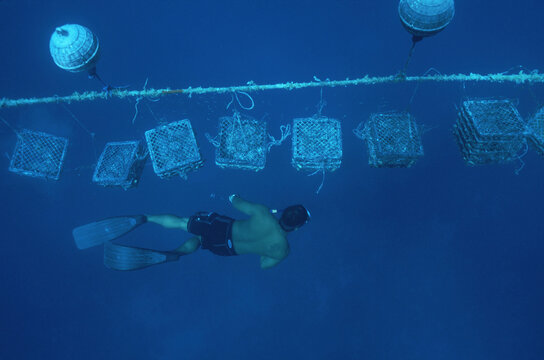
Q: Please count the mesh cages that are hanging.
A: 8